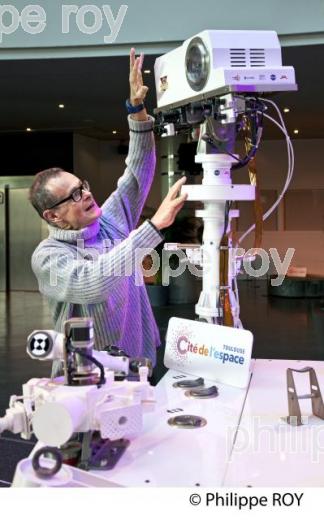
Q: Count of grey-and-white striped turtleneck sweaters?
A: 1